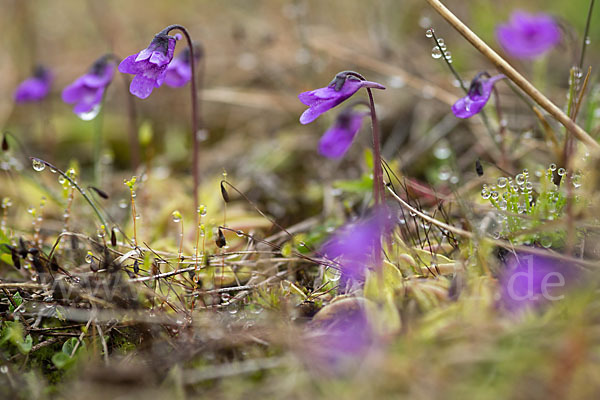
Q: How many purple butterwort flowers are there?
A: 11